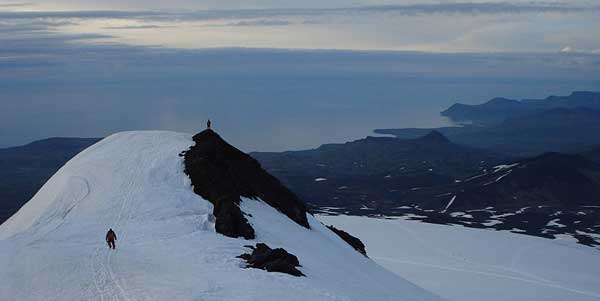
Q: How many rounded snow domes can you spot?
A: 1